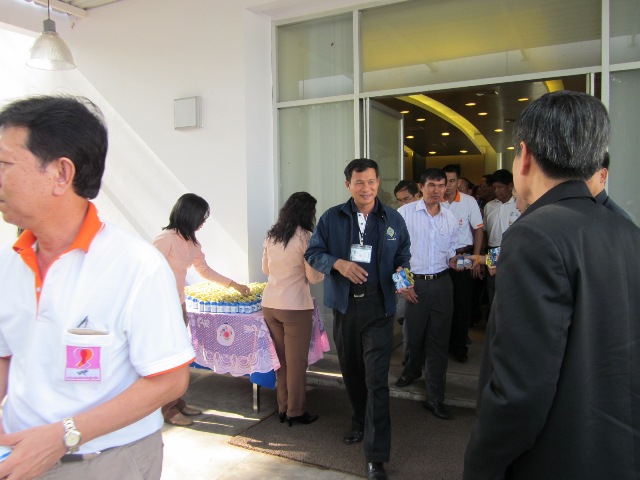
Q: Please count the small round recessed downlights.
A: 11